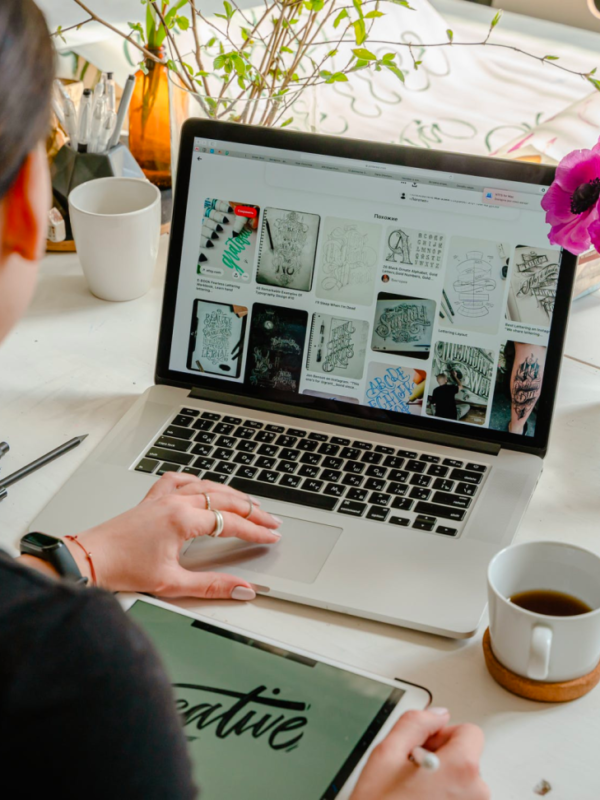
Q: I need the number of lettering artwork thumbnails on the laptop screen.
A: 13